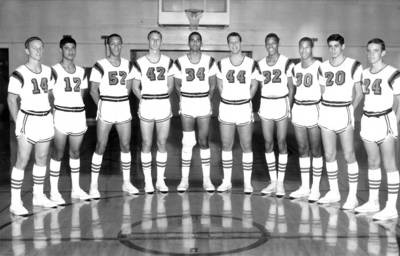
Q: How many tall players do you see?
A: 10